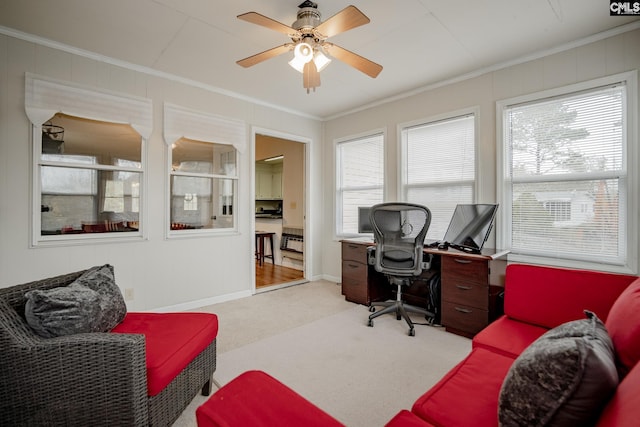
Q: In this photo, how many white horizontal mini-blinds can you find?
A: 3